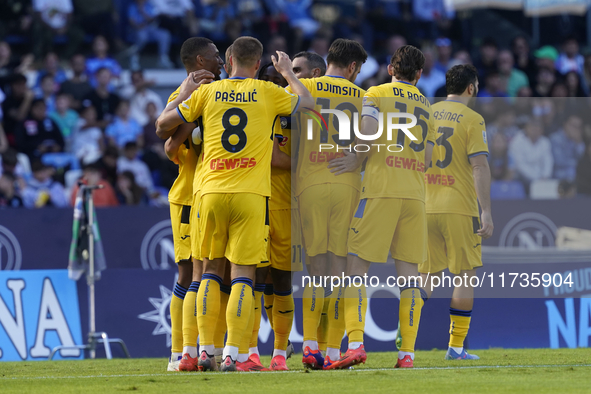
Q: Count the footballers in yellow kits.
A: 8